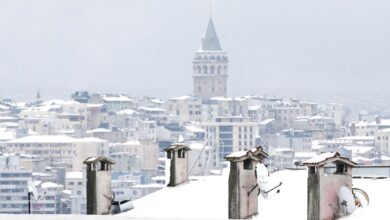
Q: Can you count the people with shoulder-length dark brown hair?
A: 0